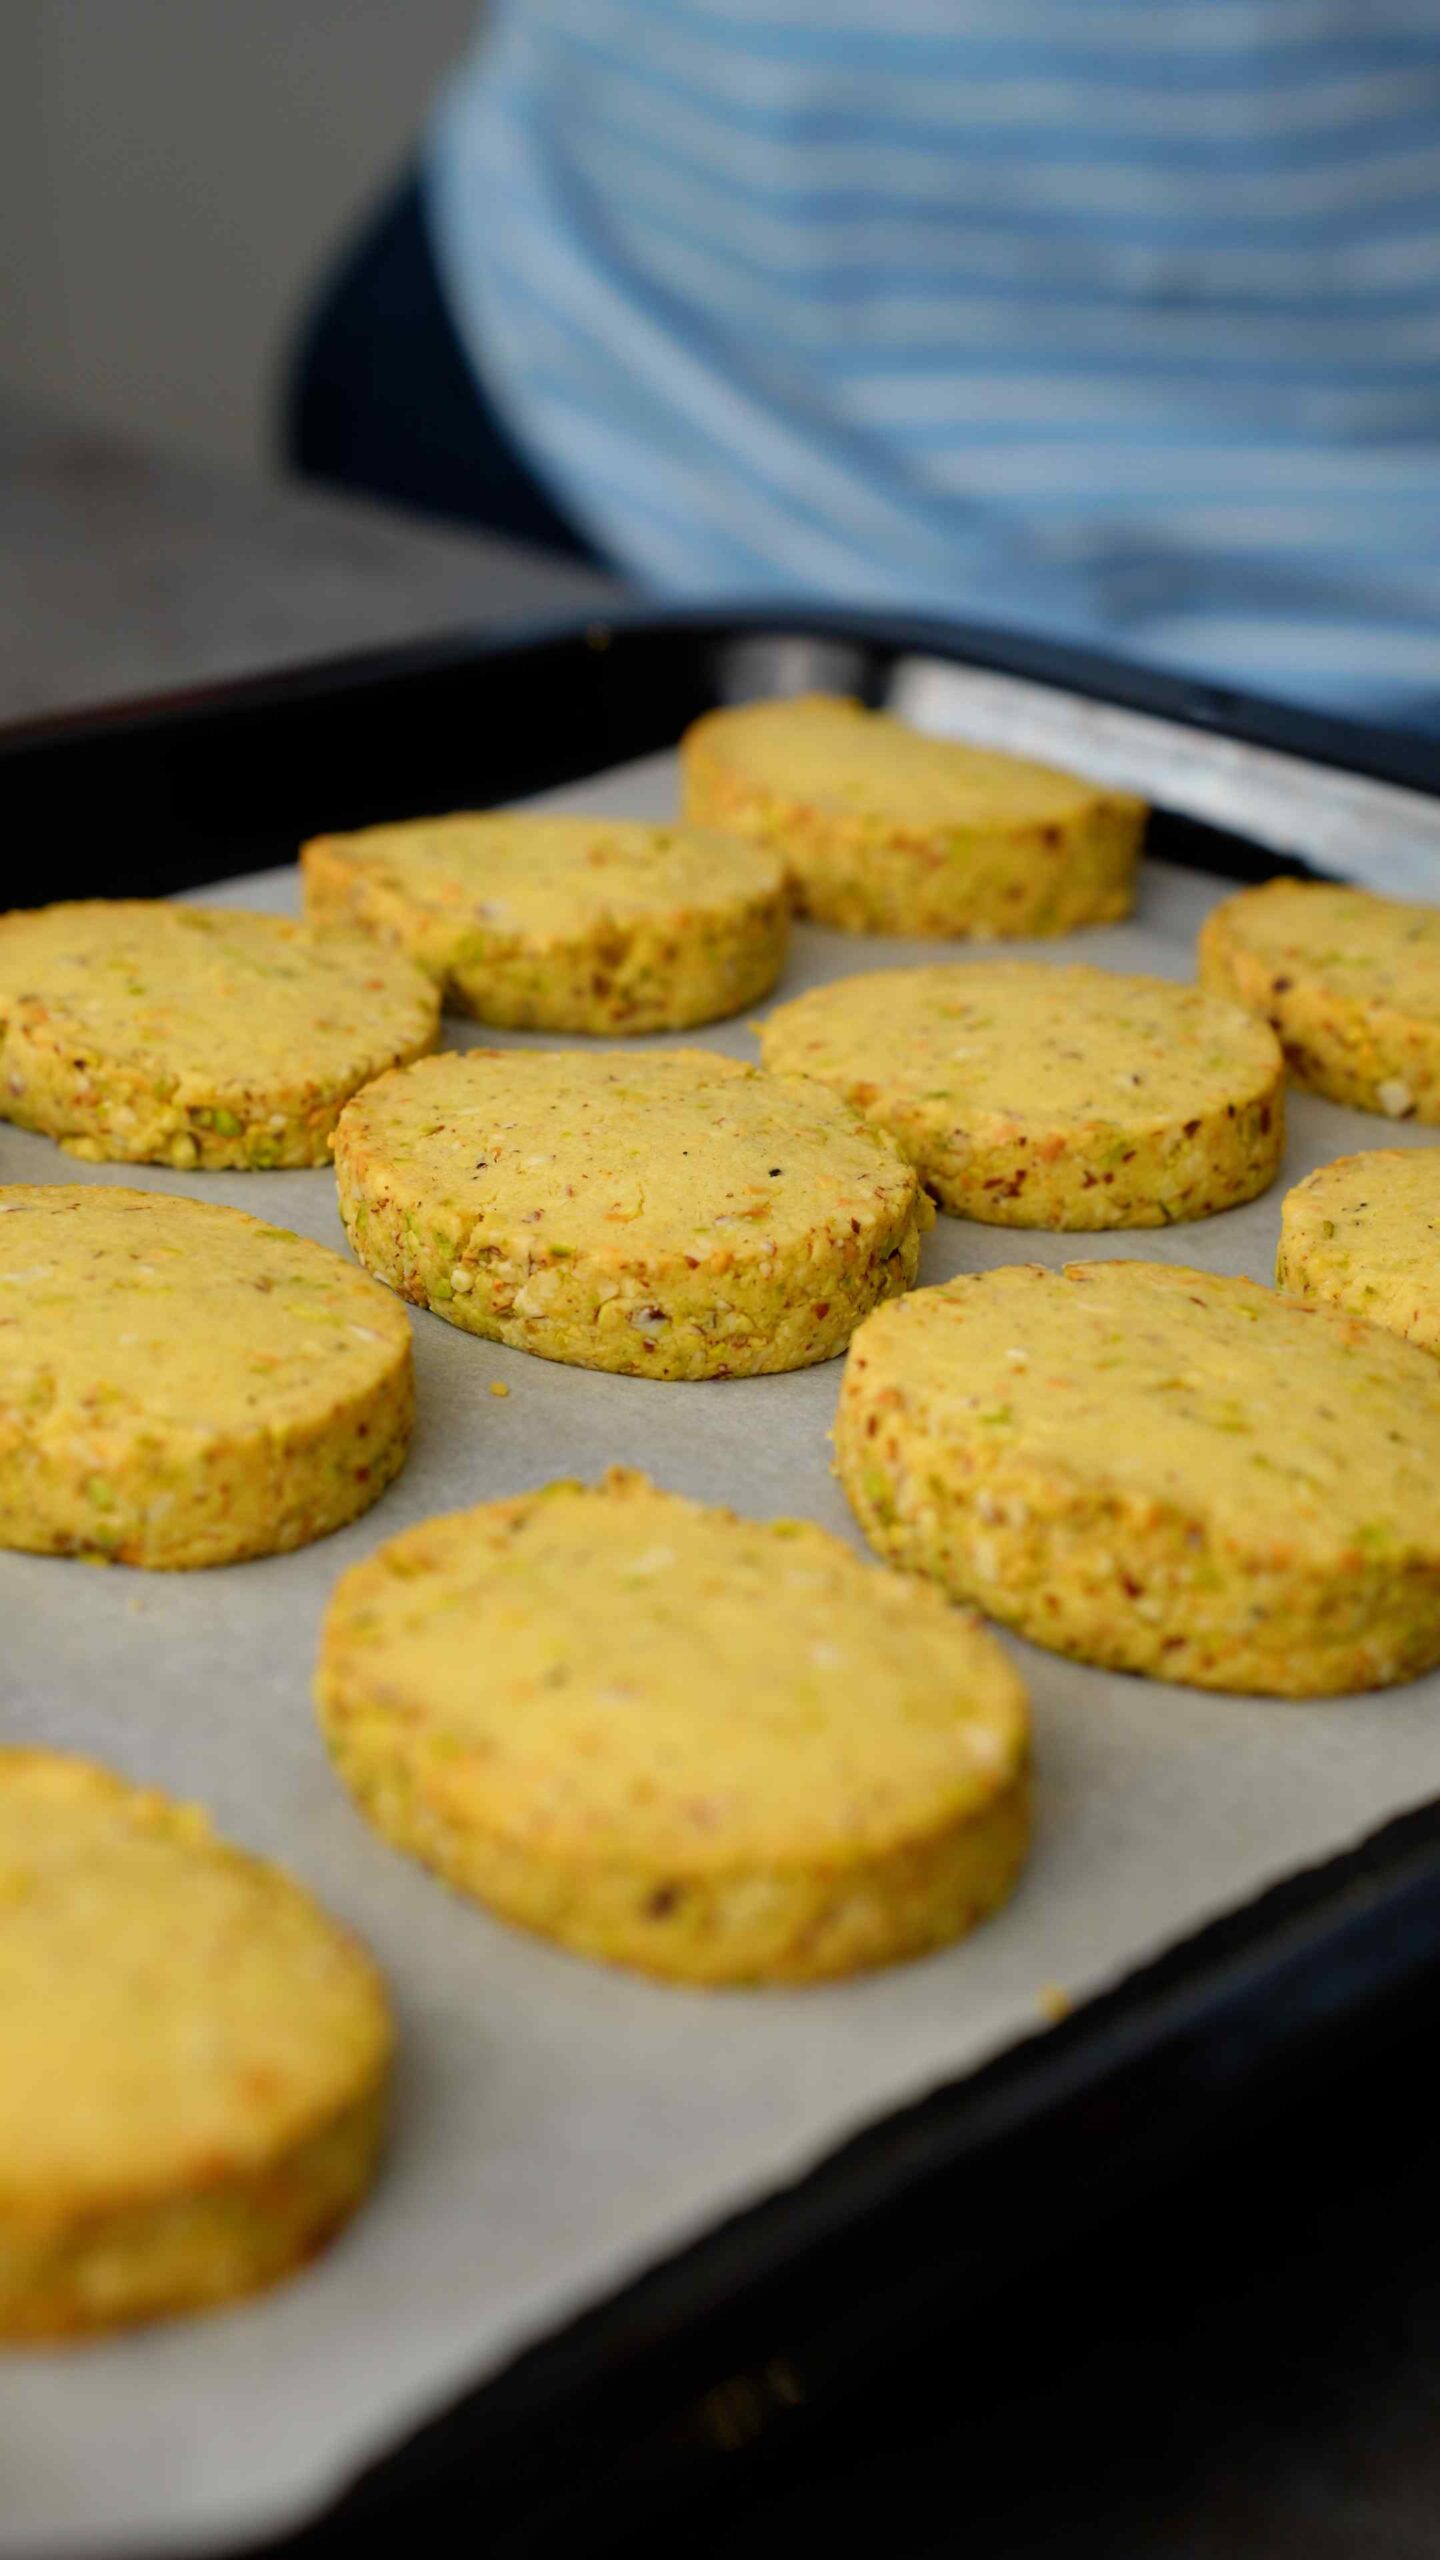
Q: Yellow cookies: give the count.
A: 11